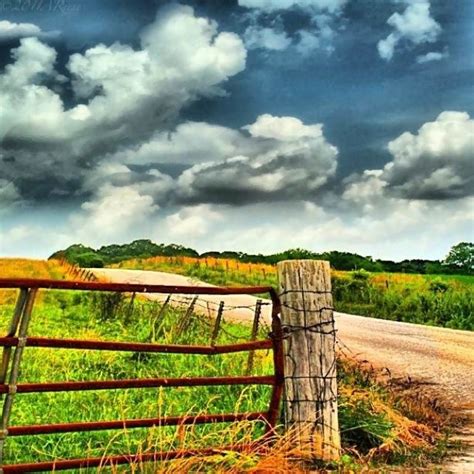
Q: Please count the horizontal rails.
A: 5